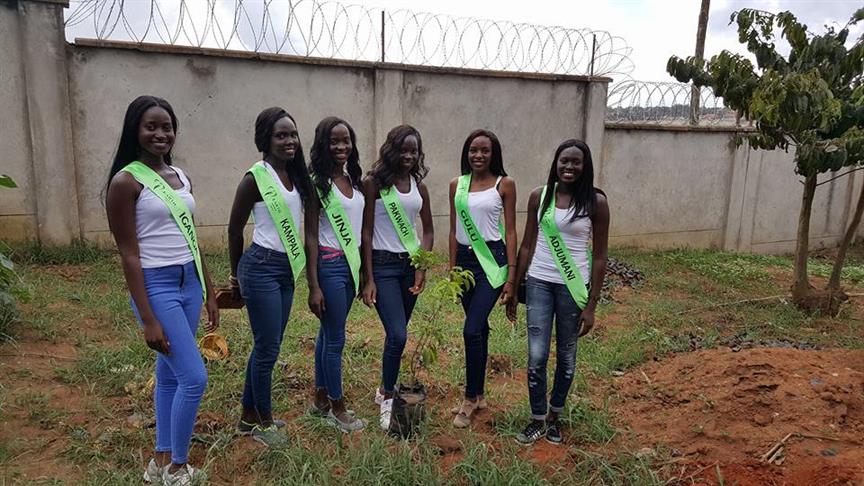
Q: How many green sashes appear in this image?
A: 6